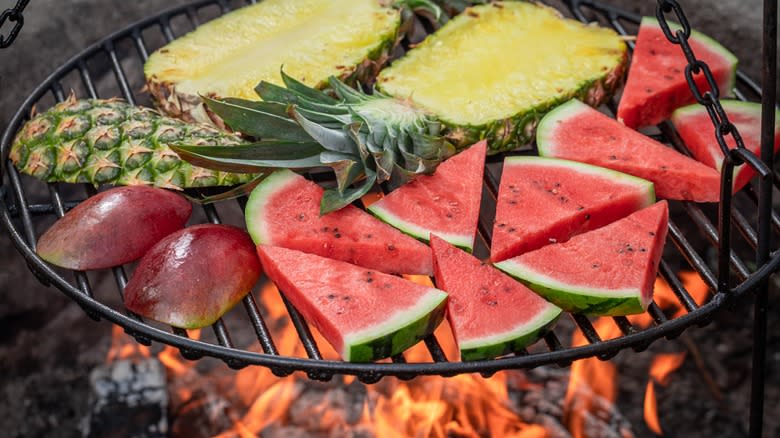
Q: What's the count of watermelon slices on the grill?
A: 9